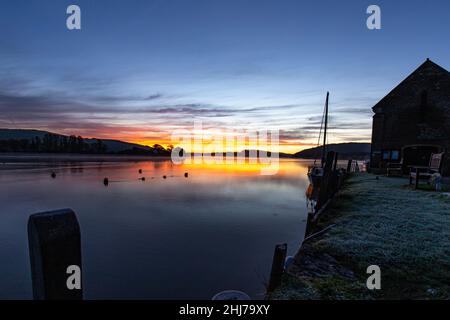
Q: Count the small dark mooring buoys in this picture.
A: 6